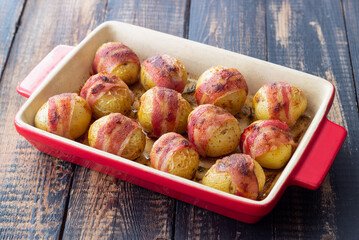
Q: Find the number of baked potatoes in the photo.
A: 12